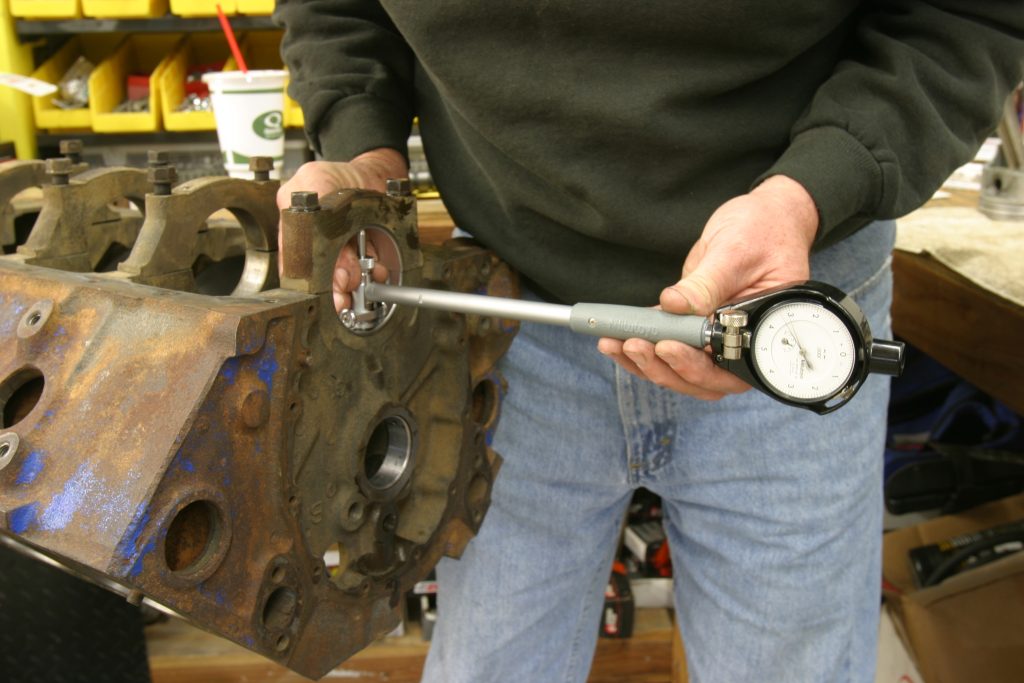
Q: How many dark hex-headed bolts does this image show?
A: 7